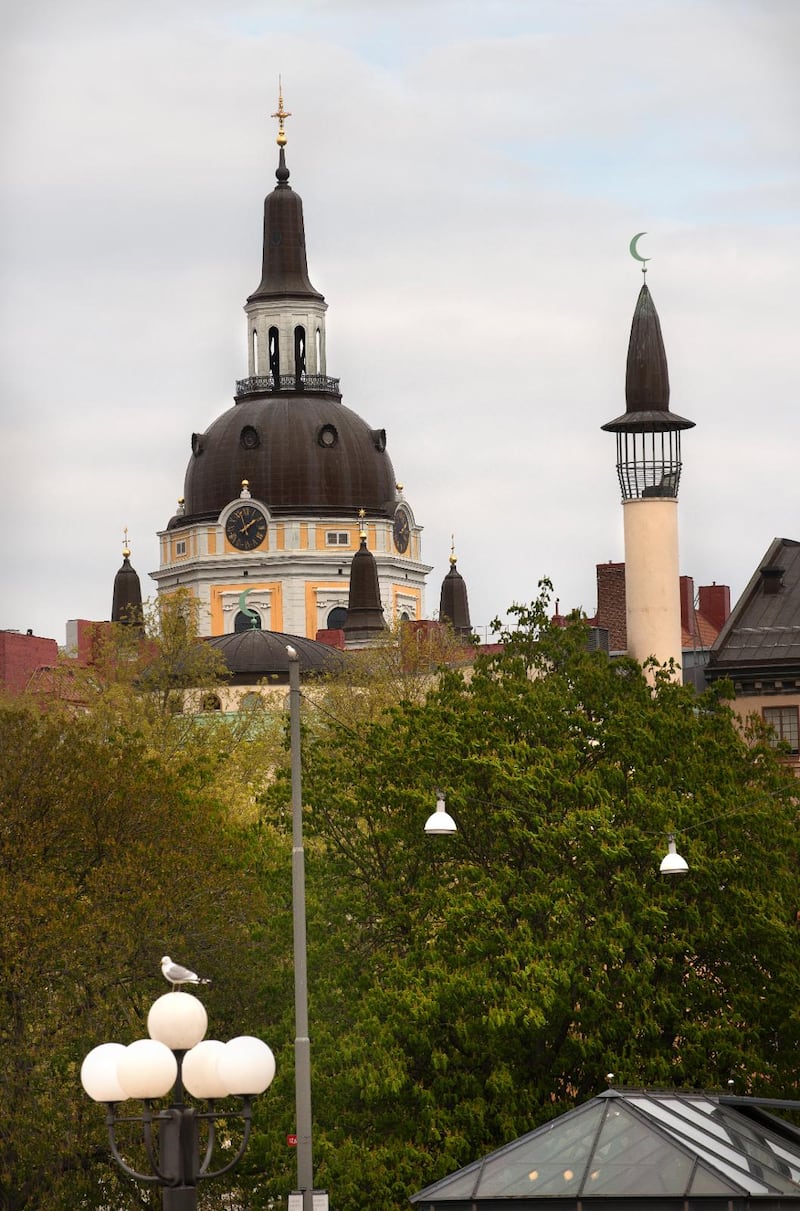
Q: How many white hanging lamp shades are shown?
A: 2